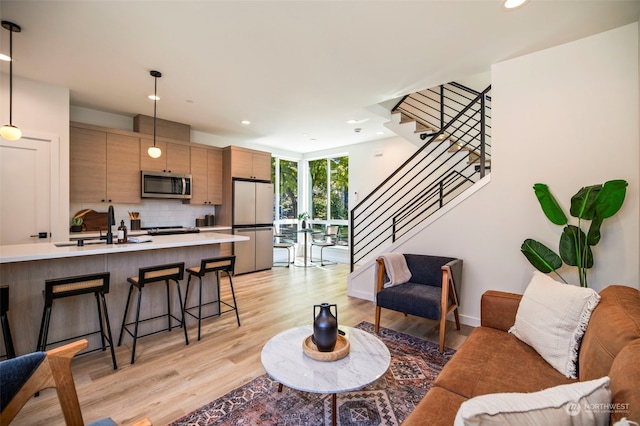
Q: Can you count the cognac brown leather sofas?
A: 1